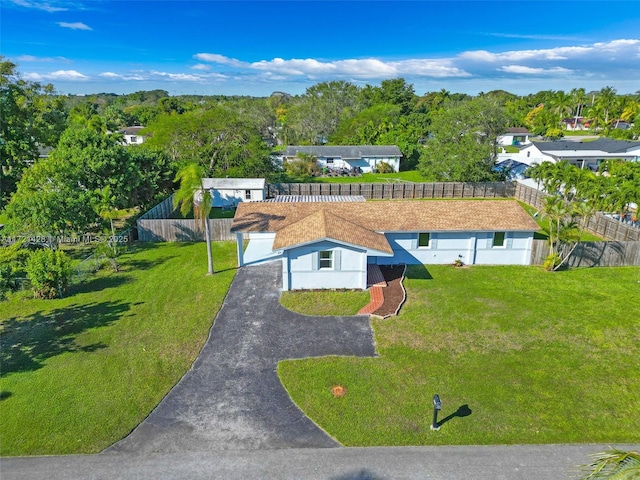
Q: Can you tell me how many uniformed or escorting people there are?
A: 0